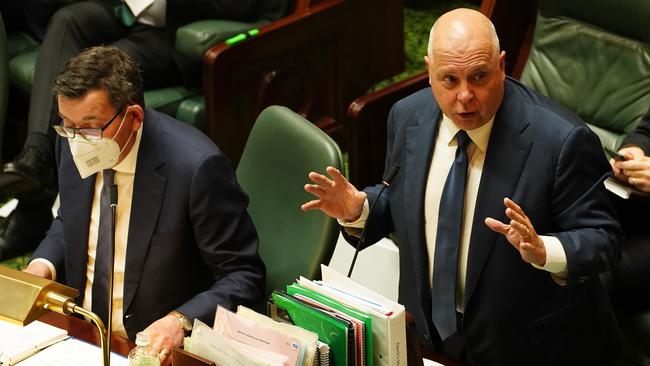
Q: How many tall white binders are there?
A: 1